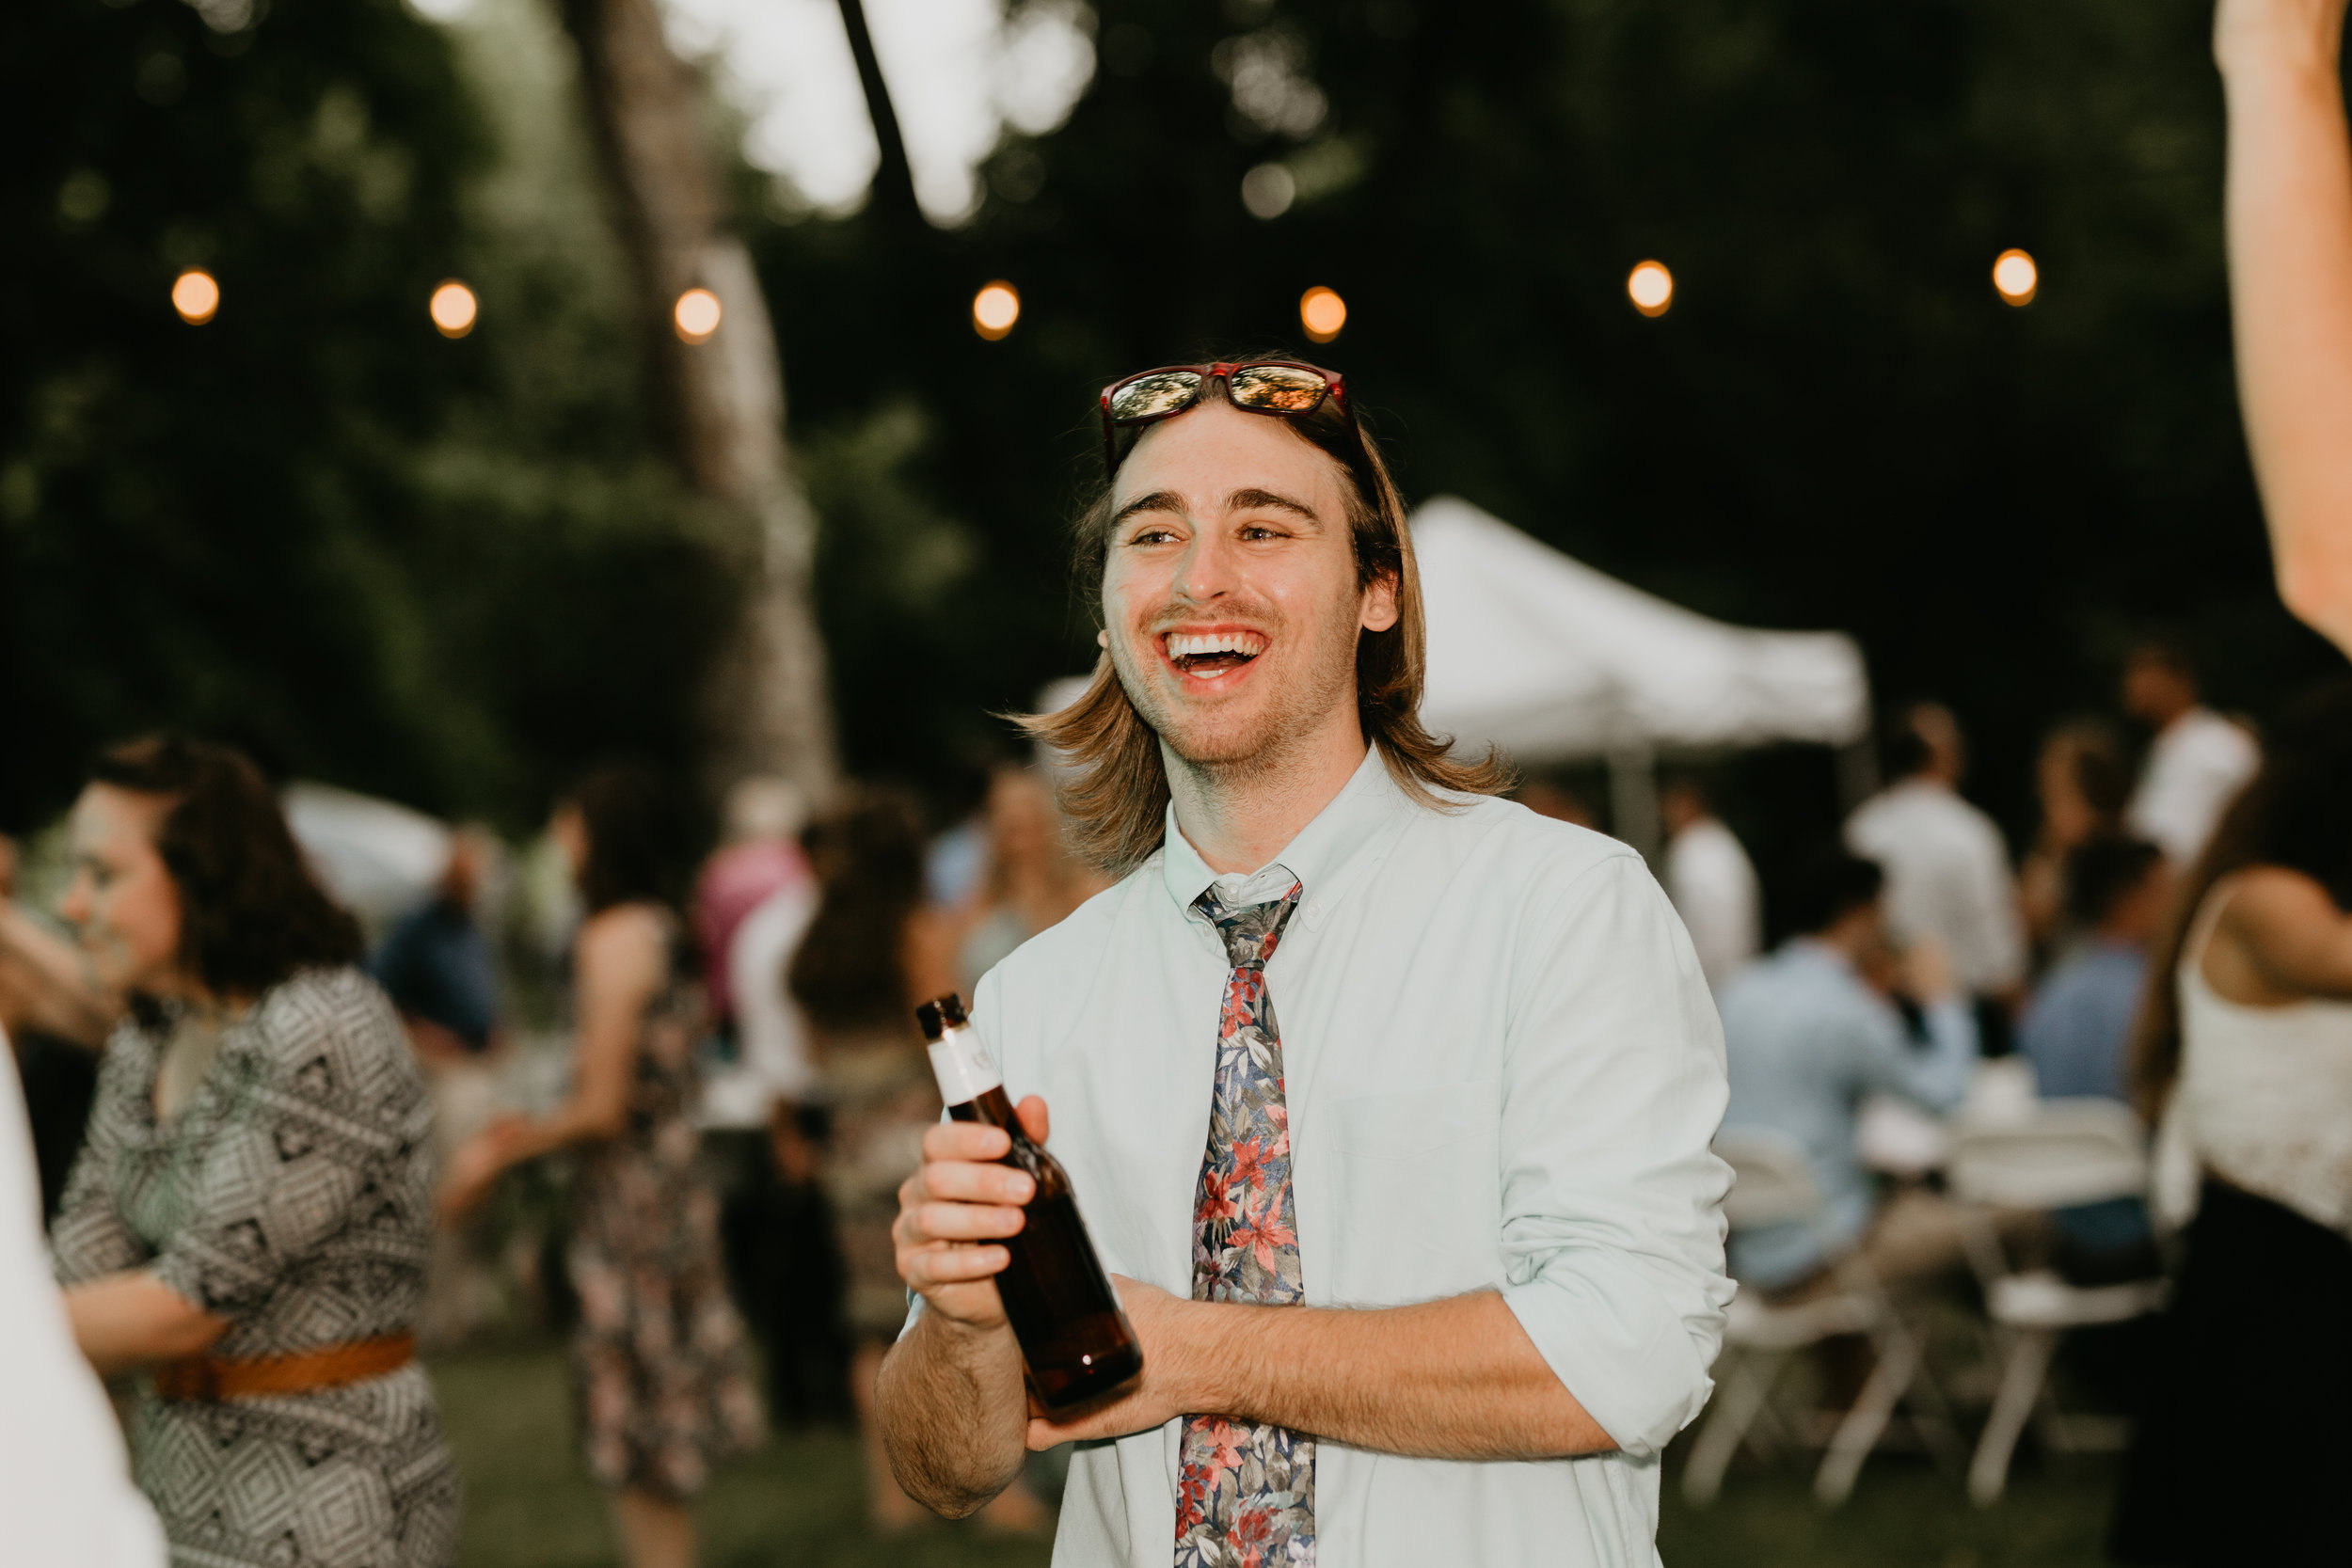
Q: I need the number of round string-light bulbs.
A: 7